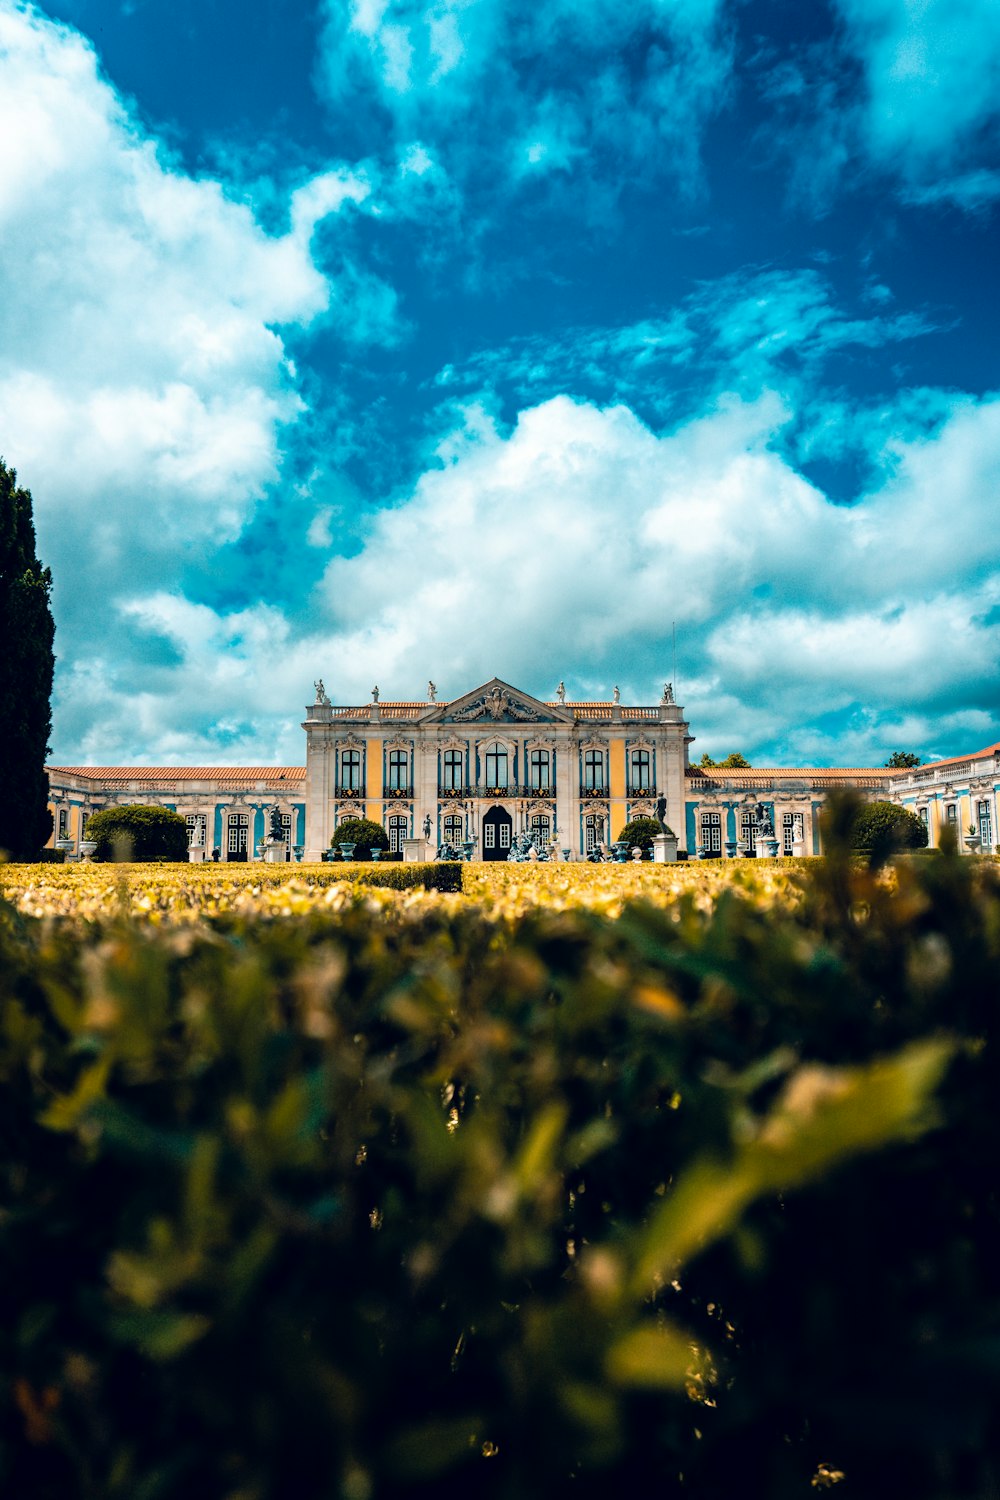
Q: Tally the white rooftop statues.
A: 6